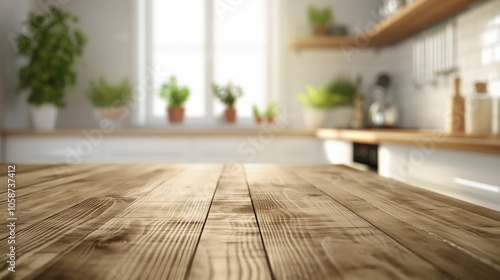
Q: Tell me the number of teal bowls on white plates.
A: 0